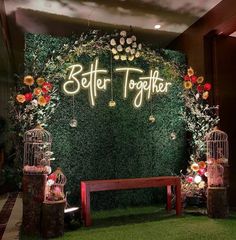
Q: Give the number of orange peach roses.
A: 11